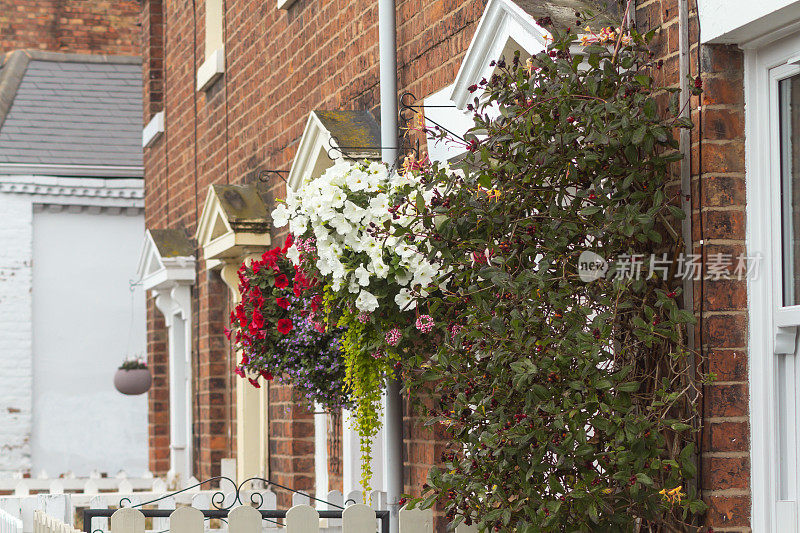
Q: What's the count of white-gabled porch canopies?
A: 4